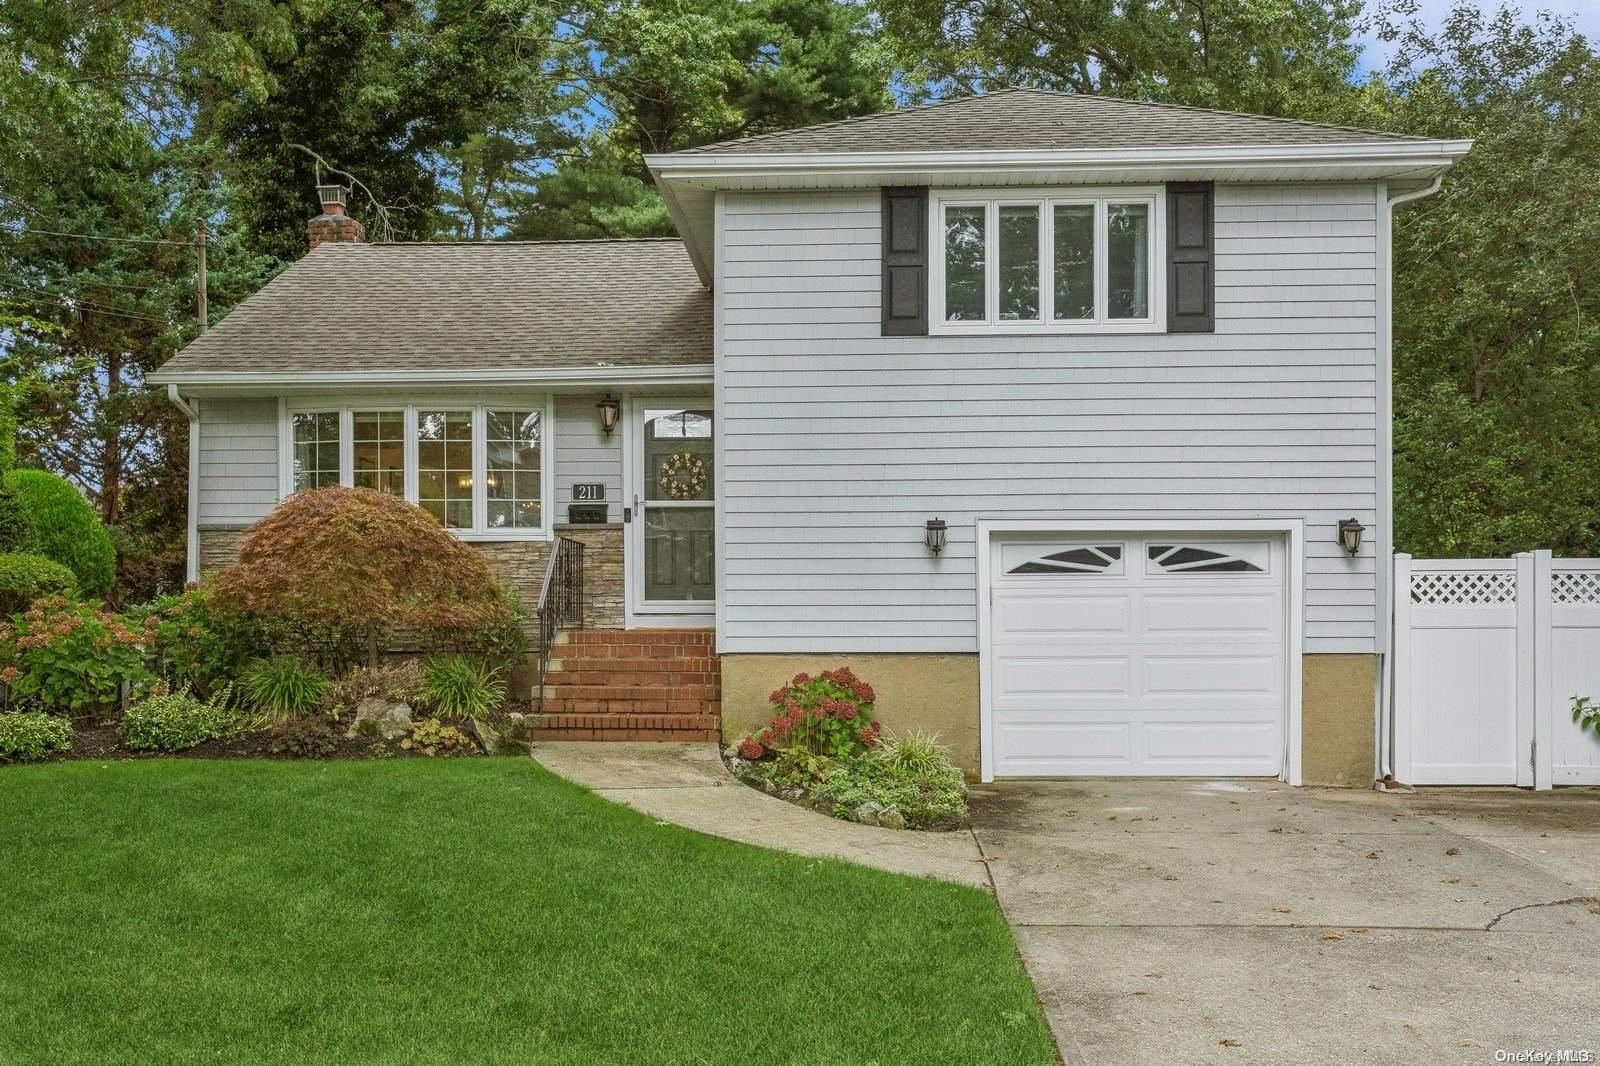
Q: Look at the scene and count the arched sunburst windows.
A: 2